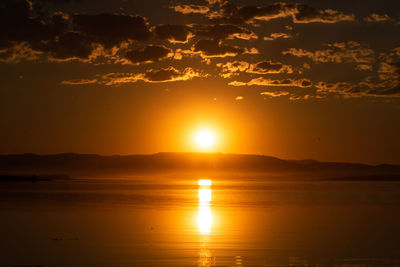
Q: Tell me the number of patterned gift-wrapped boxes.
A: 0